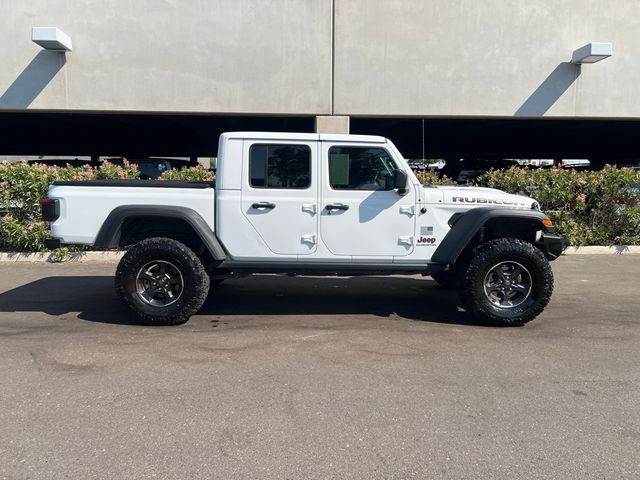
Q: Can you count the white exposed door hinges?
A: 4